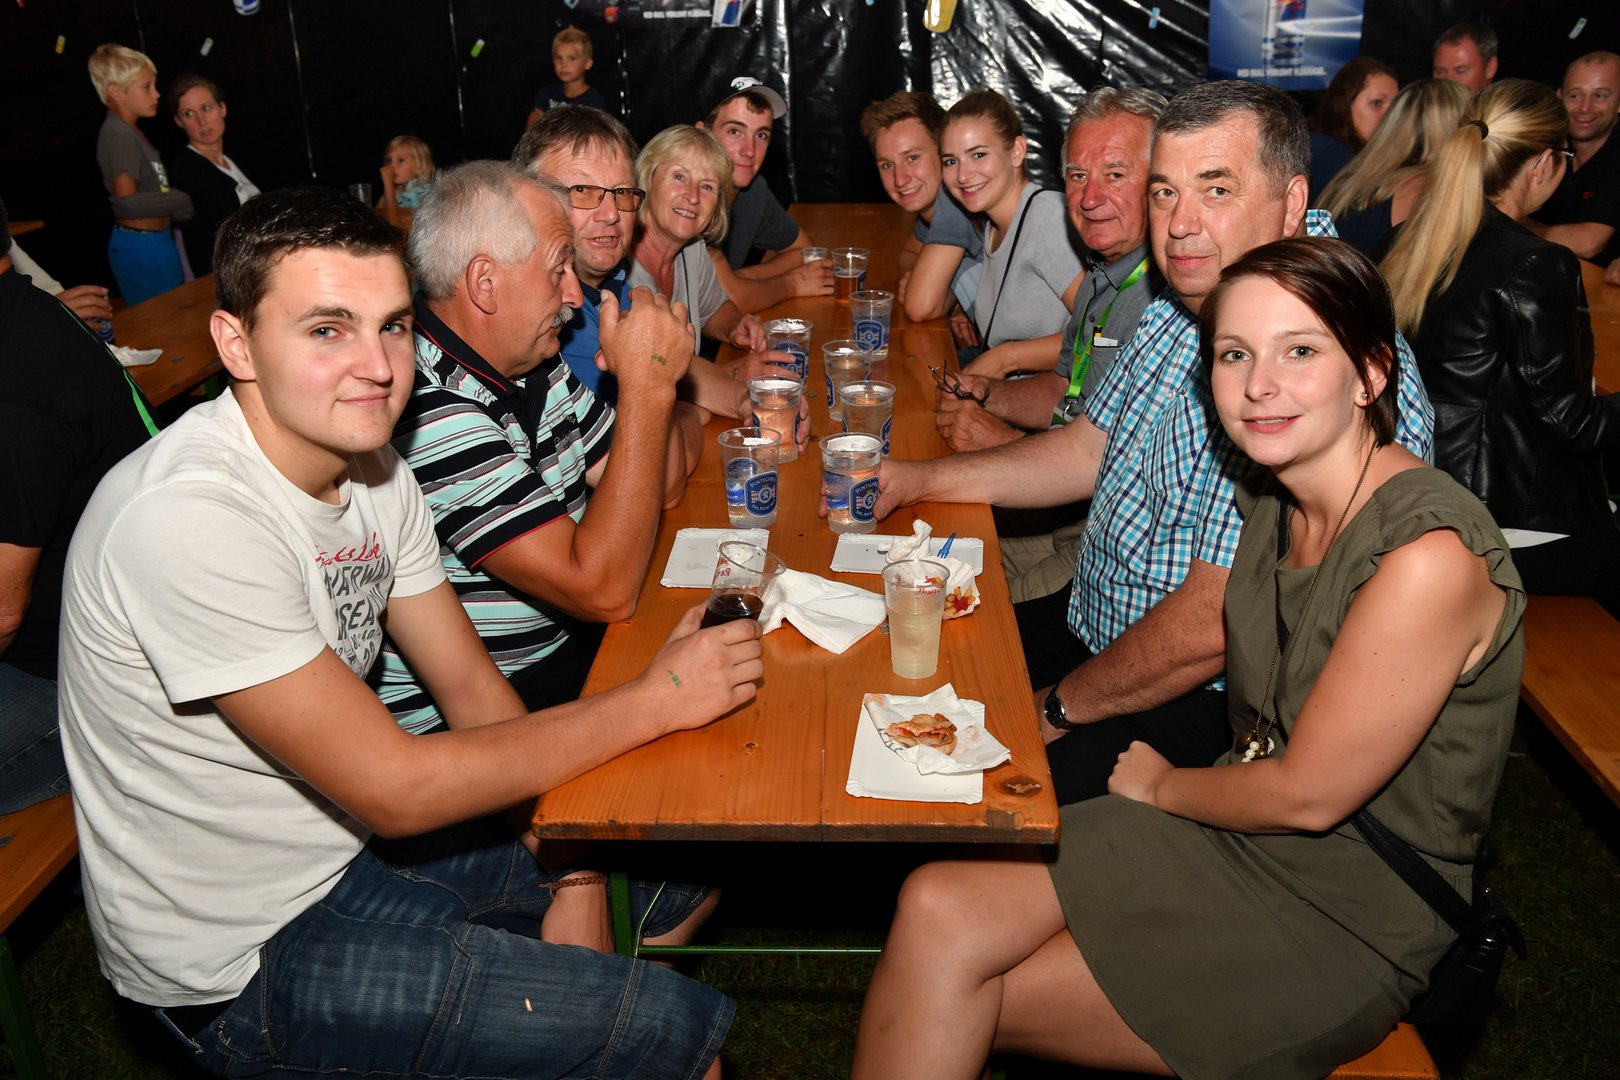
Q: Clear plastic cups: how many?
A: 11